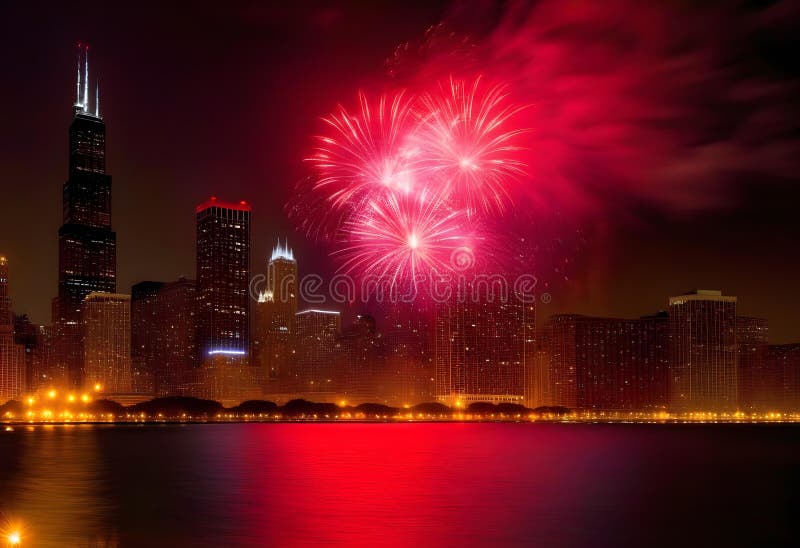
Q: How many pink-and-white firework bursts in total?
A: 3